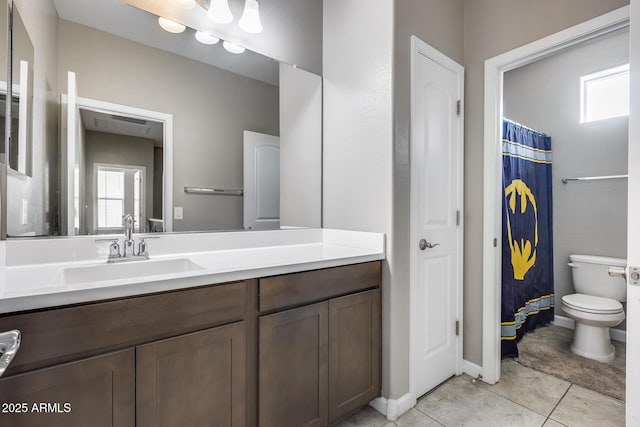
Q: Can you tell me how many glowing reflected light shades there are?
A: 3